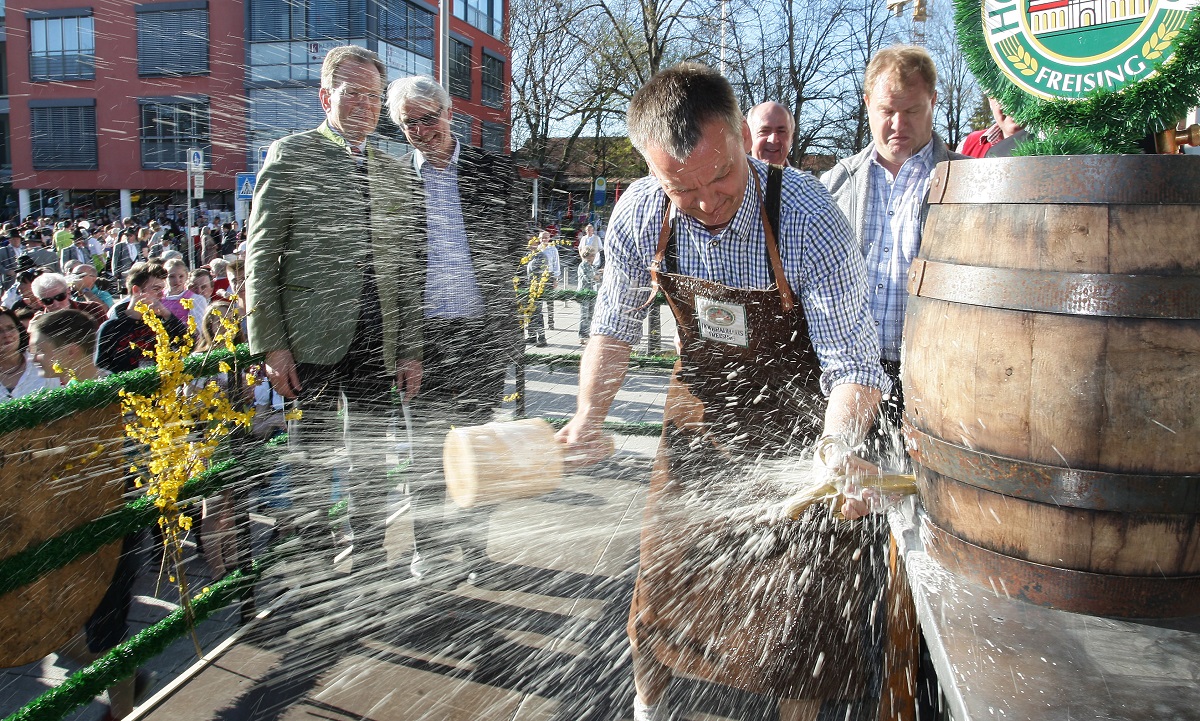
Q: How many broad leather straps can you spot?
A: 2